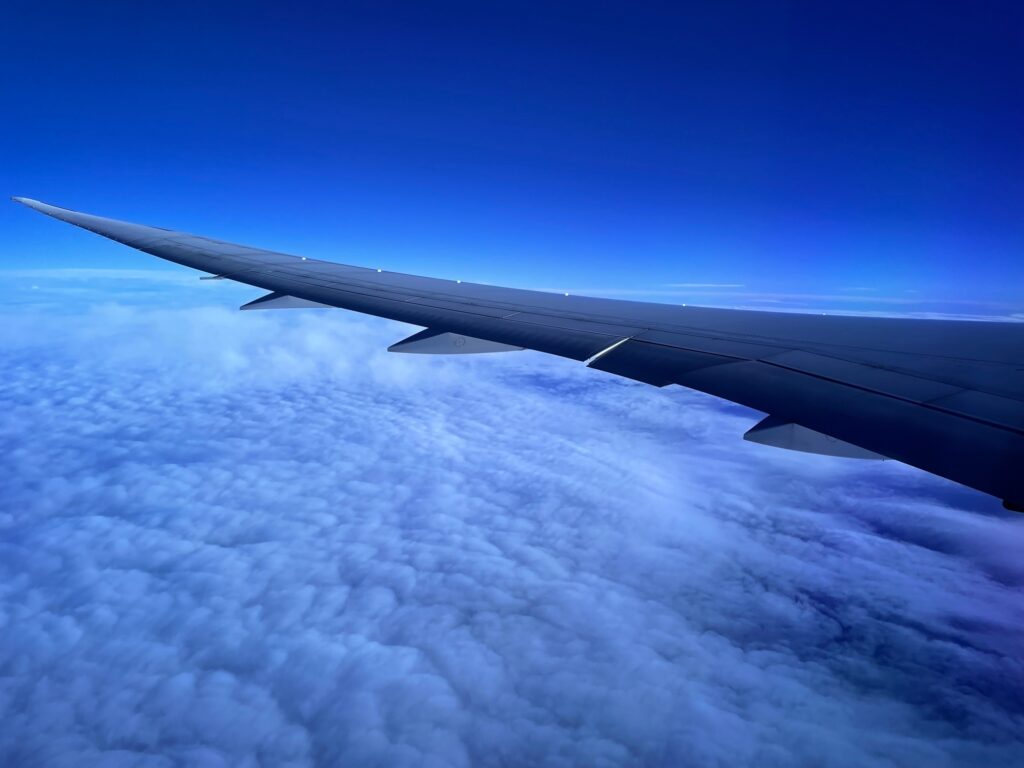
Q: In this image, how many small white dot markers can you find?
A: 6